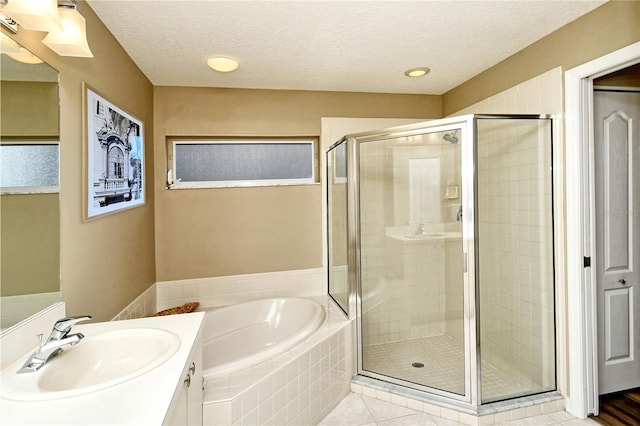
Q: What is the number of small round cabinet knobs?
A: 2